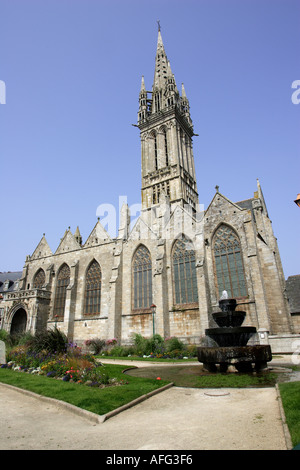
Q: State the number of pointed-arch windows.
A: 6